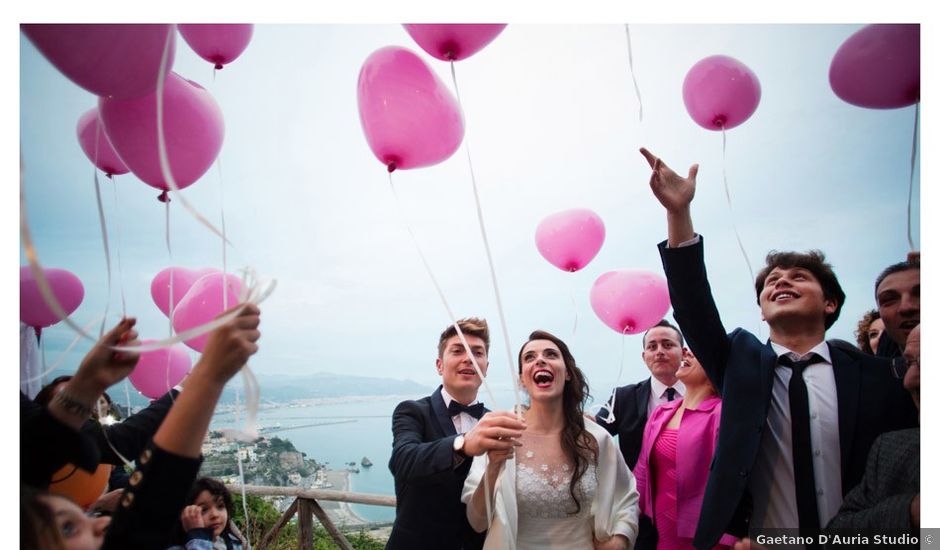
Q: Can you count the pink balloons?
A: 14